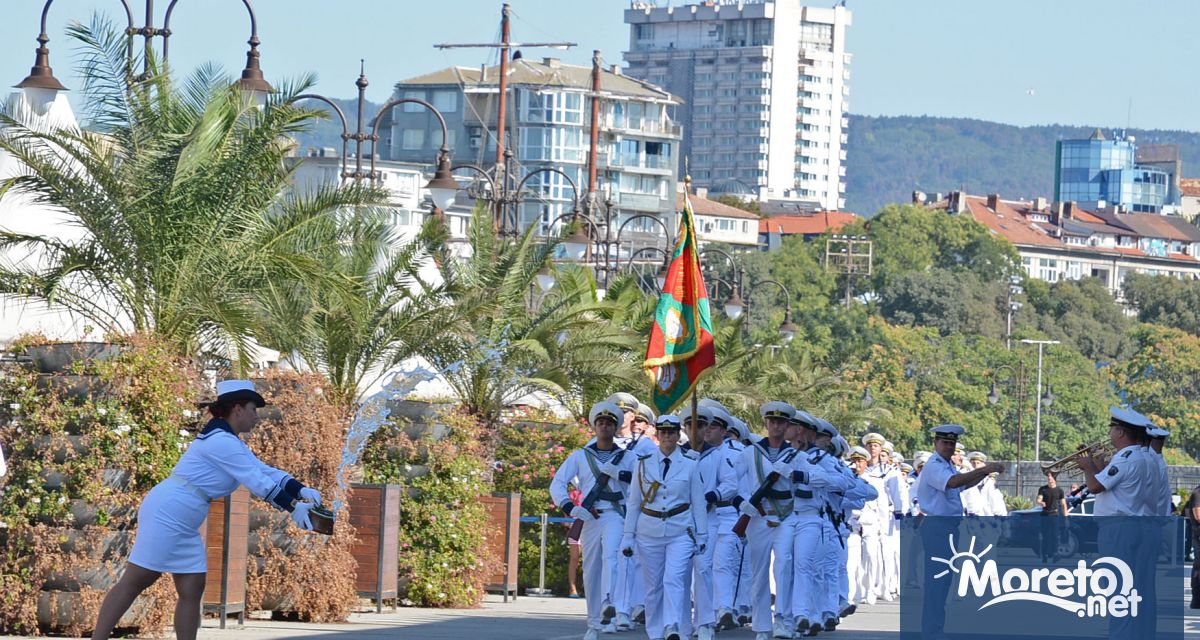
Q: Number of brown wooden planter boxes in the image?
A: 3